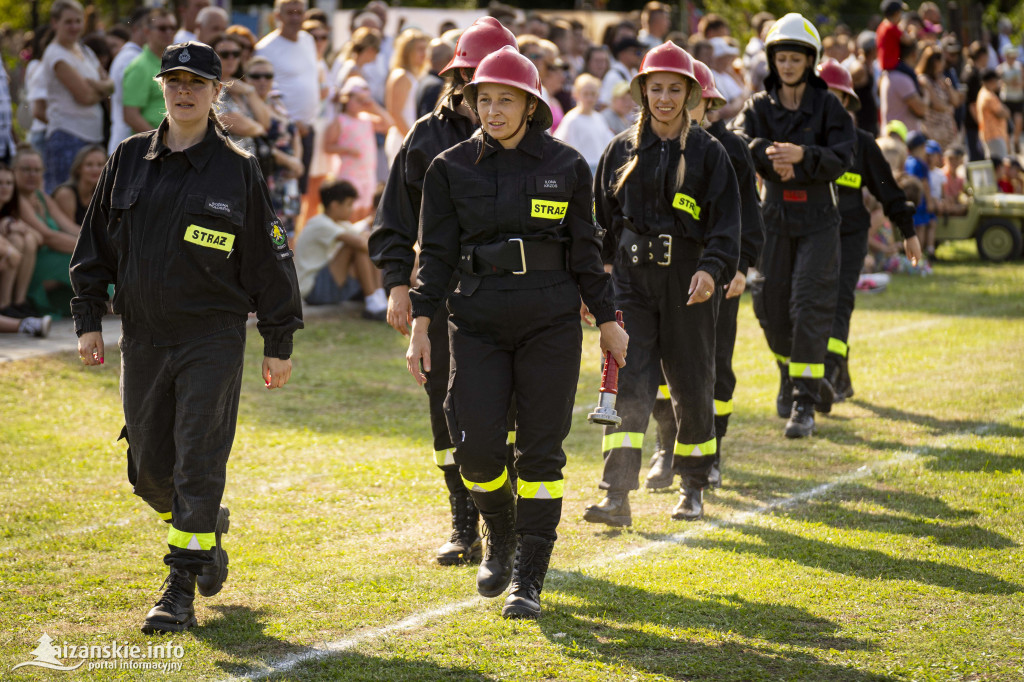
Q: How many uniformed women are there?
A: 7